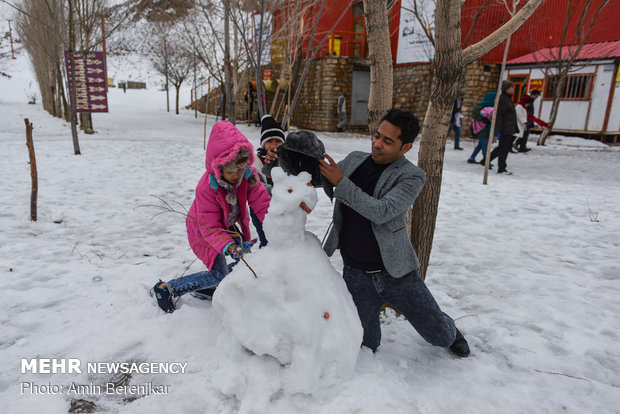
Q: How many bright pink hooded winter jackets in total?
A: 1